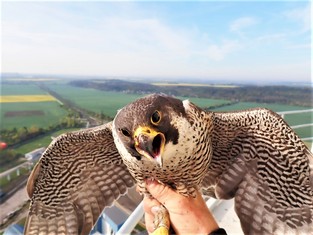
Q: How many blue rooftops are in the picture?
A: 2